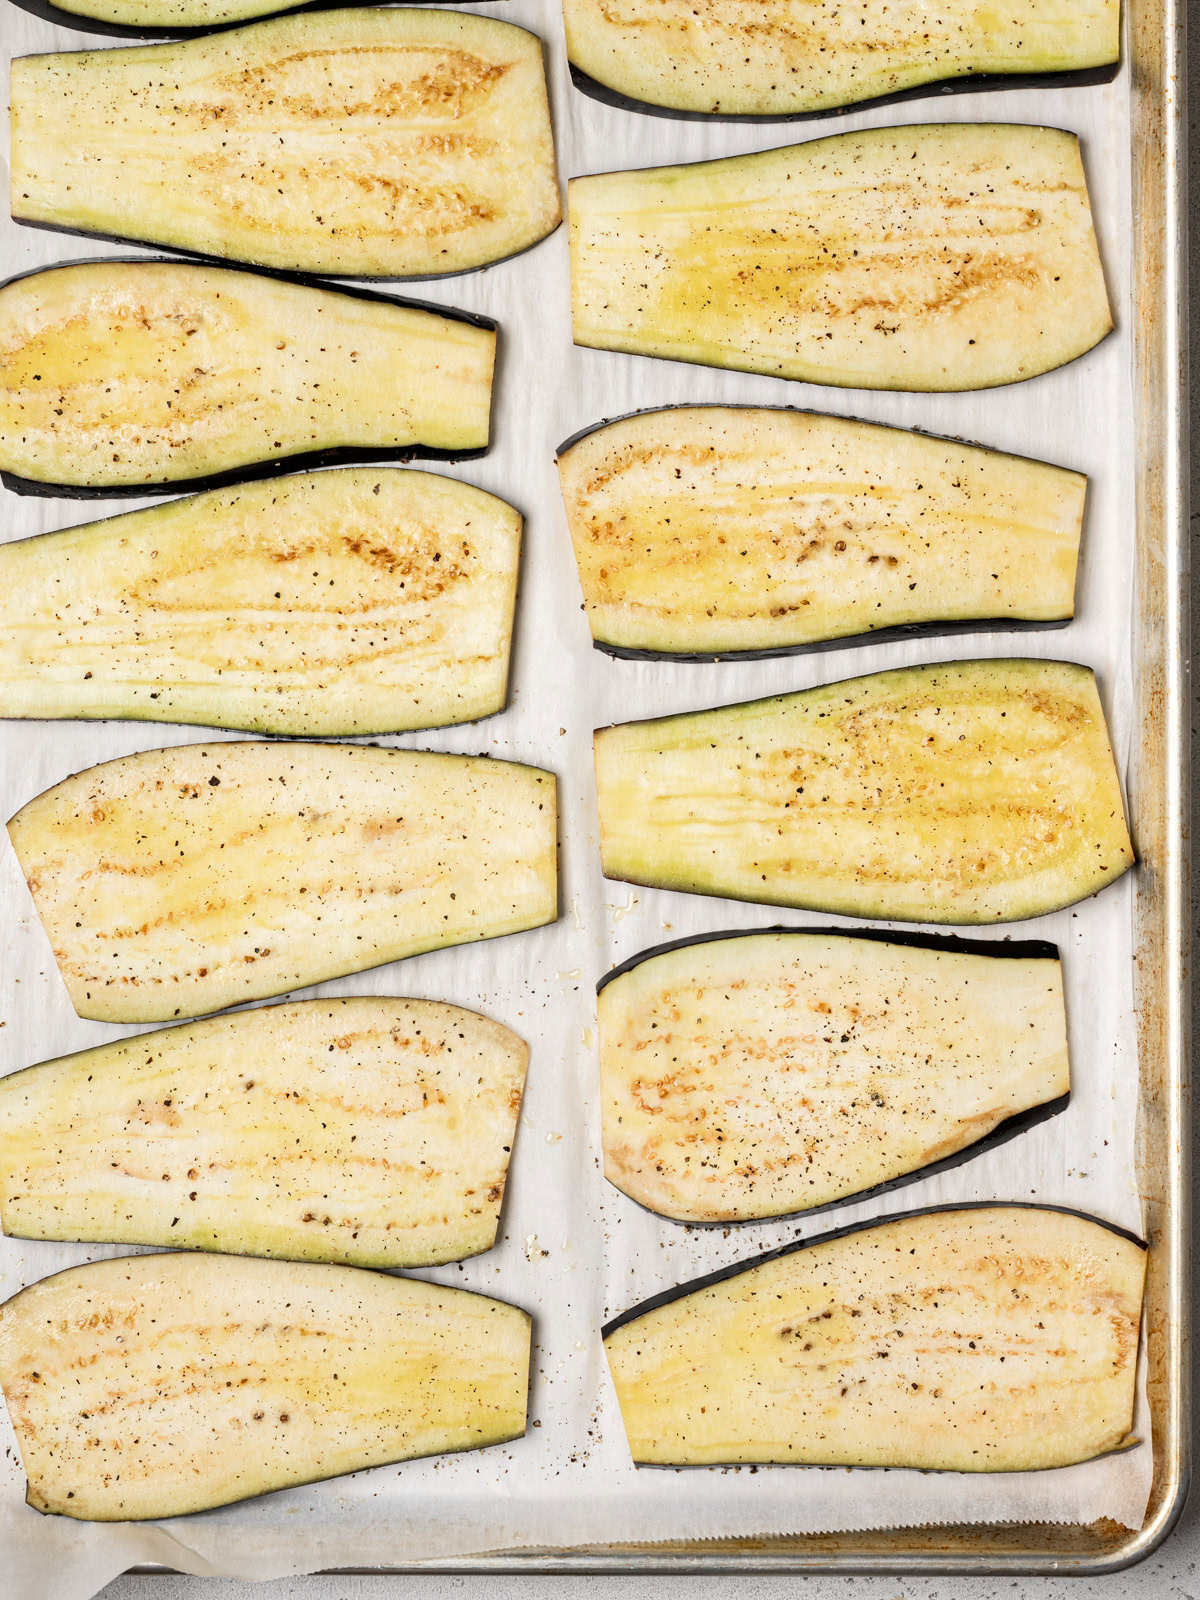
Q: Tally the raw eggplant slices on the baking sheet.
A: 13